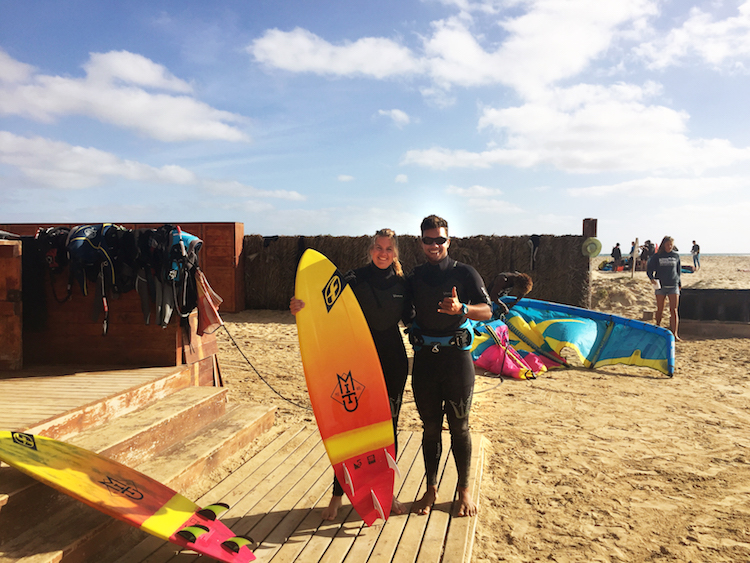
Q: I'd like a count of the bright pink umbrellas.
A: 0